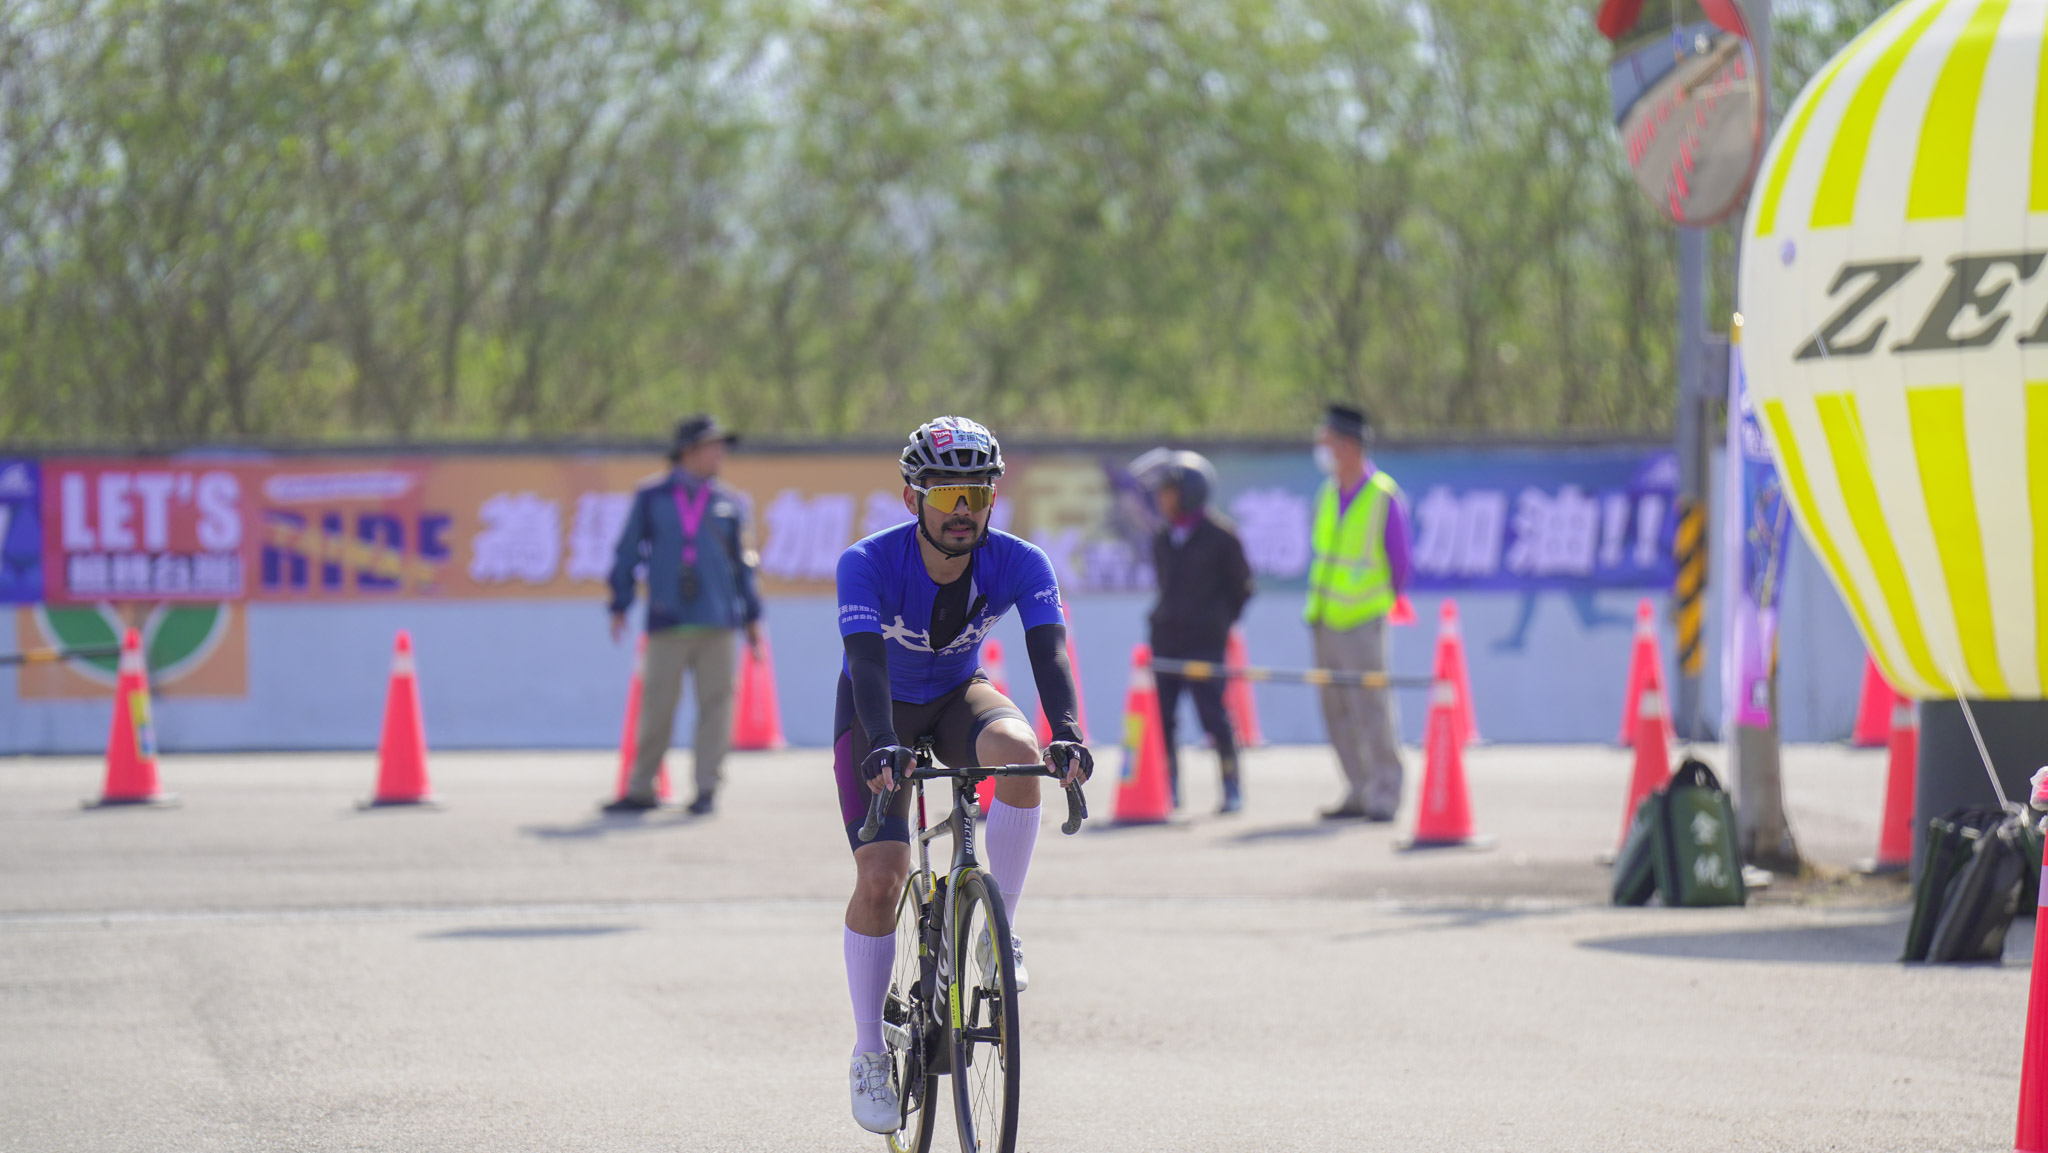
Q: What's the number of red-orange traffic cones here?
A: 15